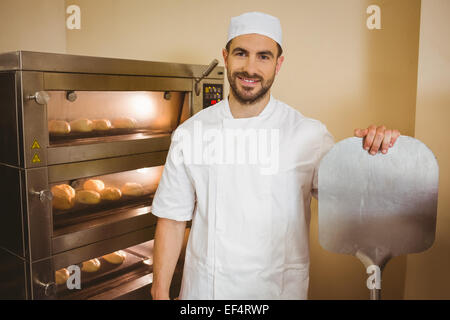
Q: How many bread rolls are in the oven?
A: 12